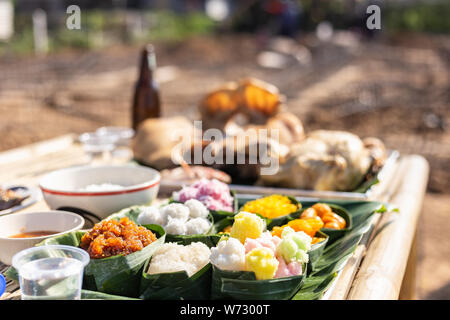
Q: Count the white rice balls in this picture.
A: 5